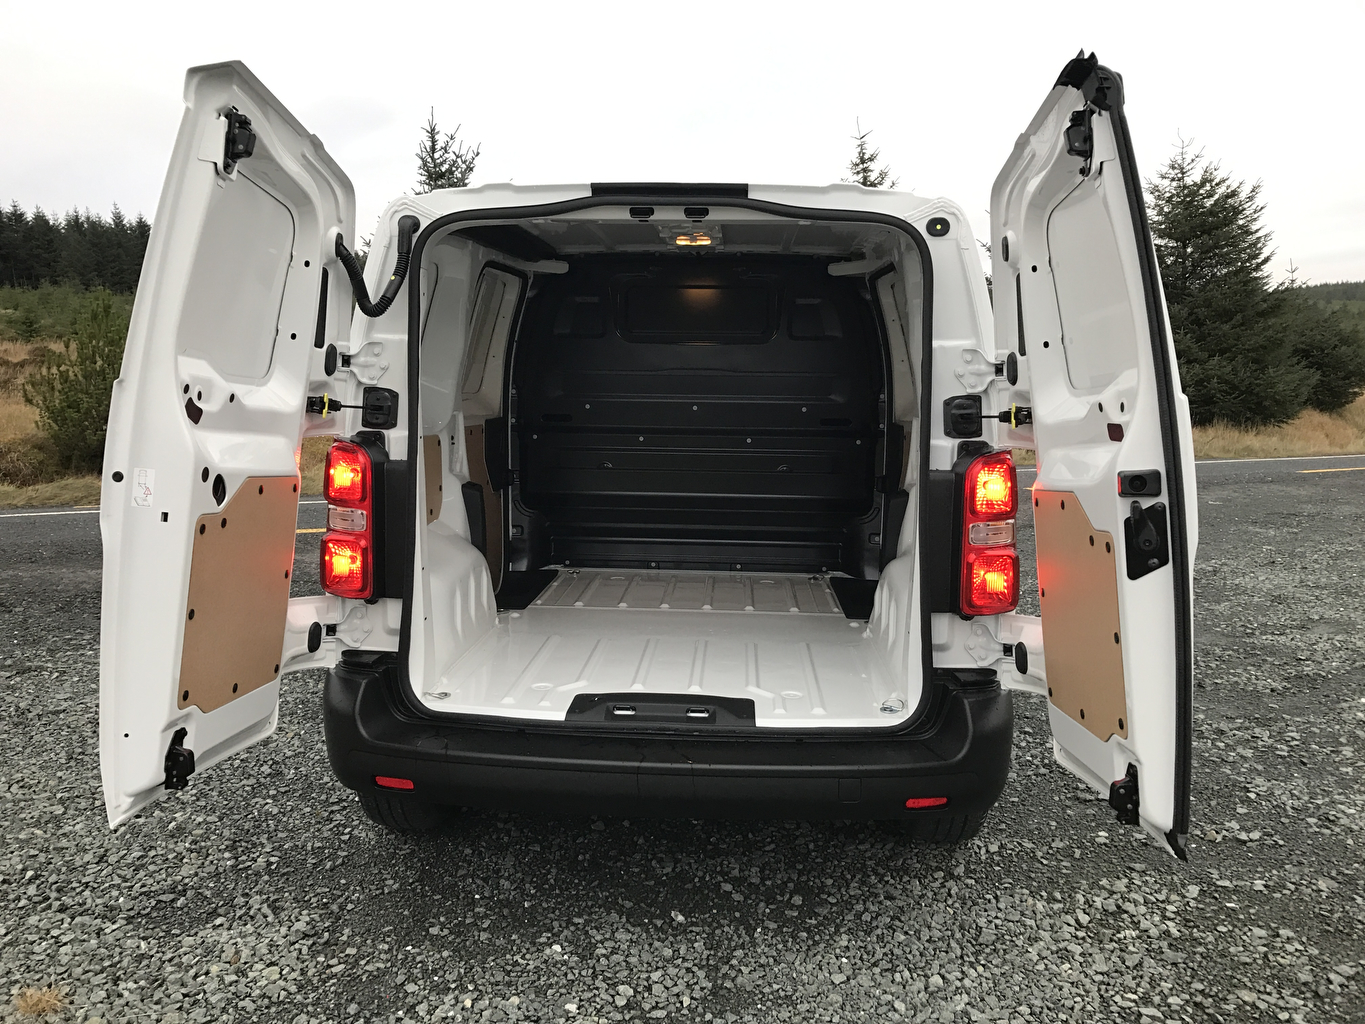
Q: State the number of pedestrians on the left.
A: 0